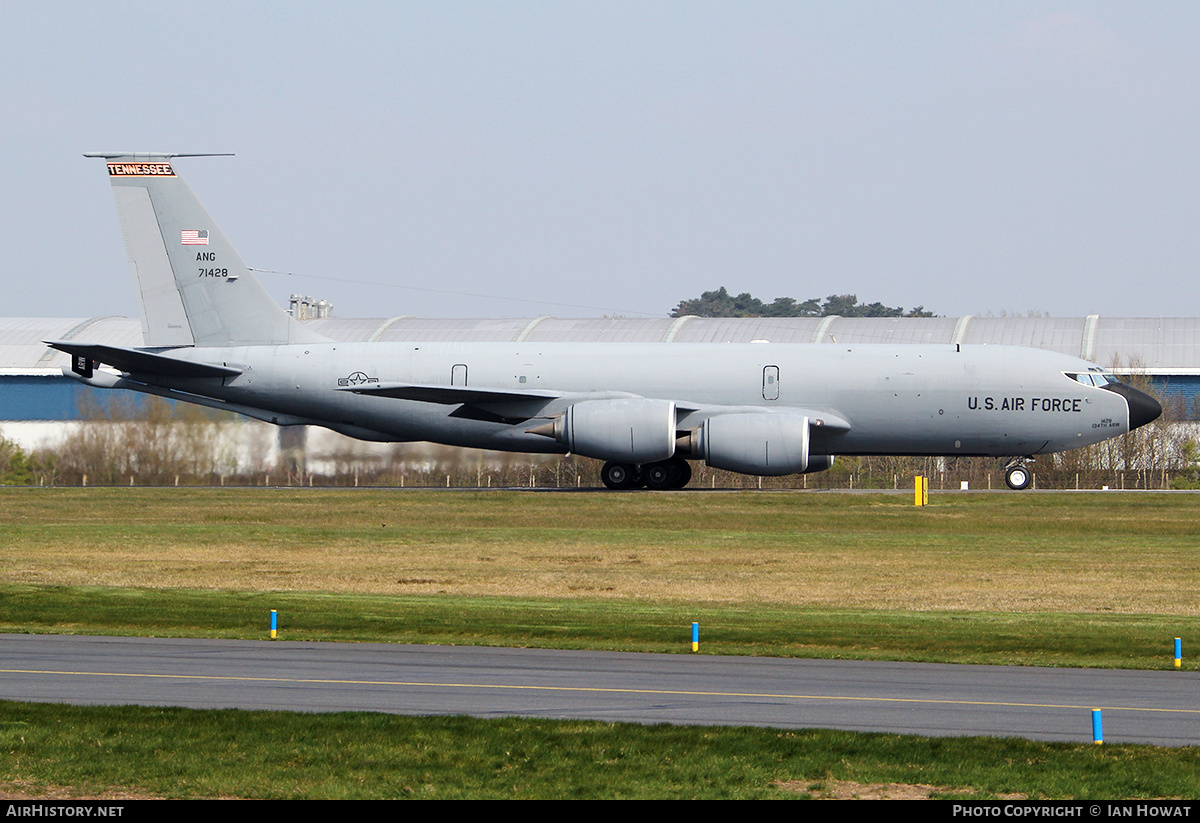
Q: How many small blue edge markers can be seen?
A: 4